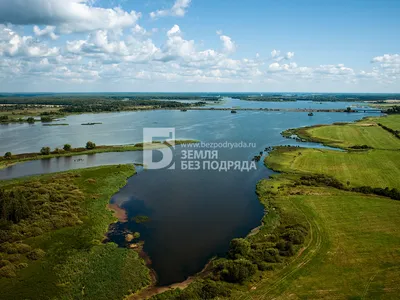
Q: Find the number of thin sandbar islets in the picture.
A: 2